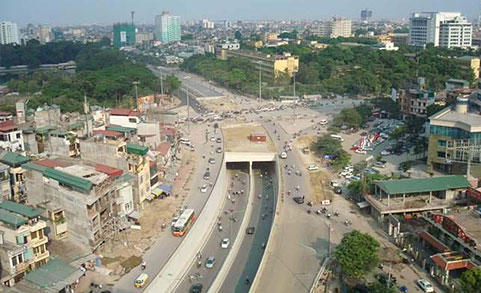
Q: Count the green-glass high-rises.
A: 2